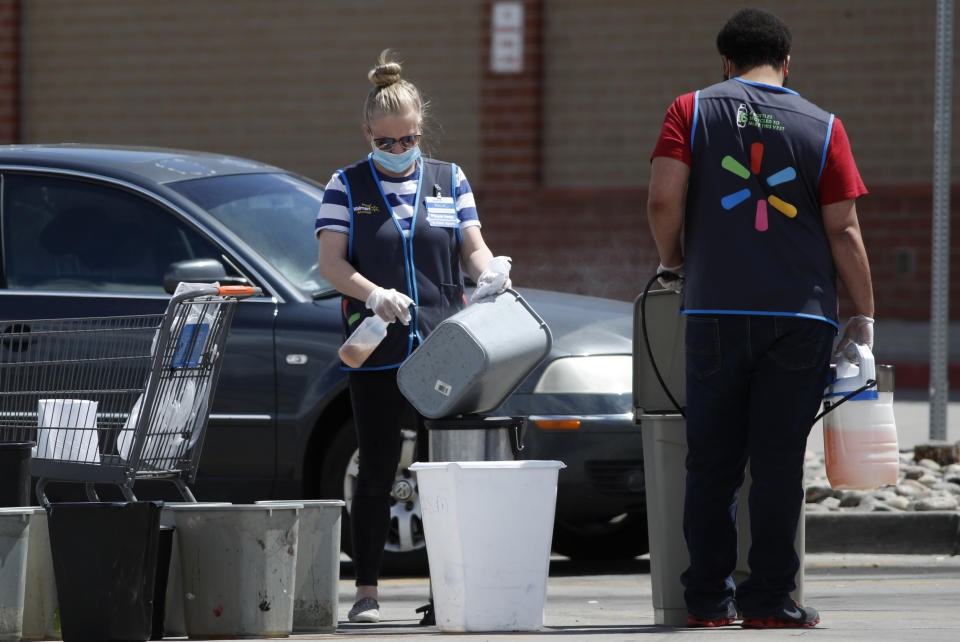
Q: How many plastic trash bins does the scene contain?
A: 11